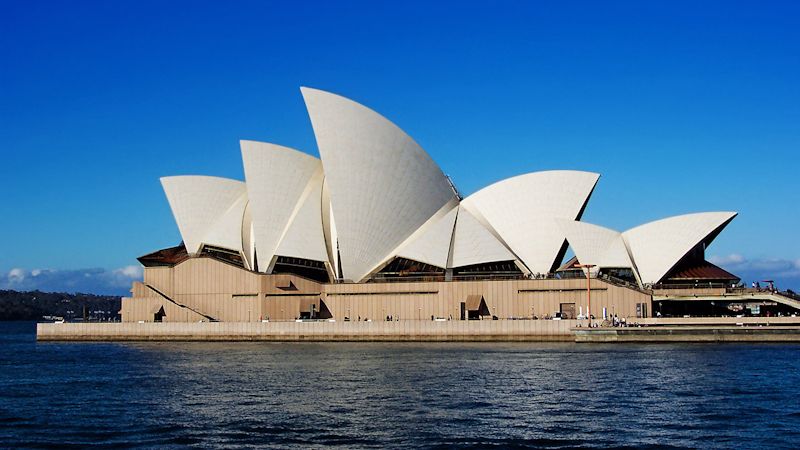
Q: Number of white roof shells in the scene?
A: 6